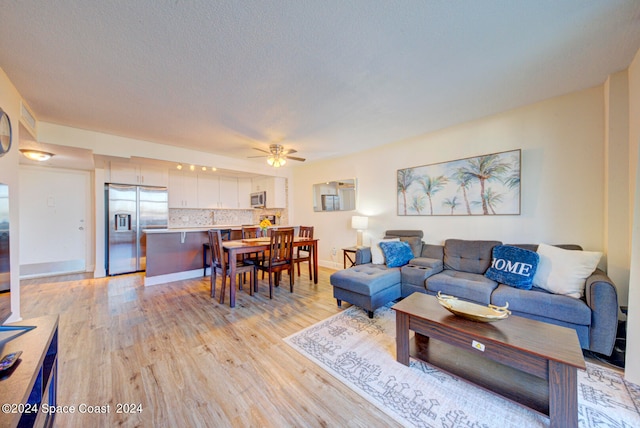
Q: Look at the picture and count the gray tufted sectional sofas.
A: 1